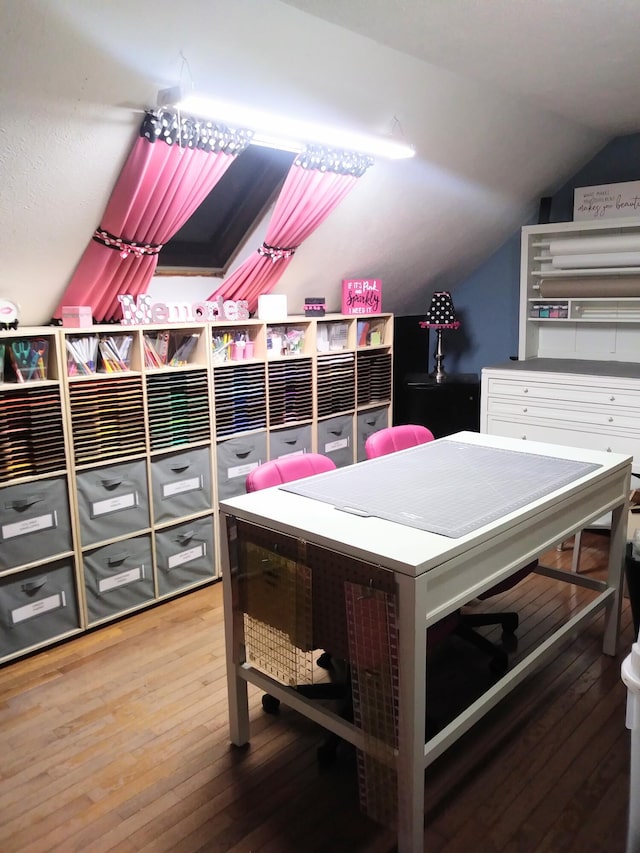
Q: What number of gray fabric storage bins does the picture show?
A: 10